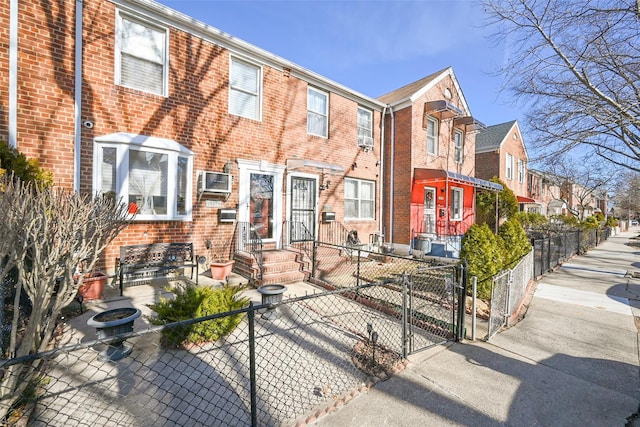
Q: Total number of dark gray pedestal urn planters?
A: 2